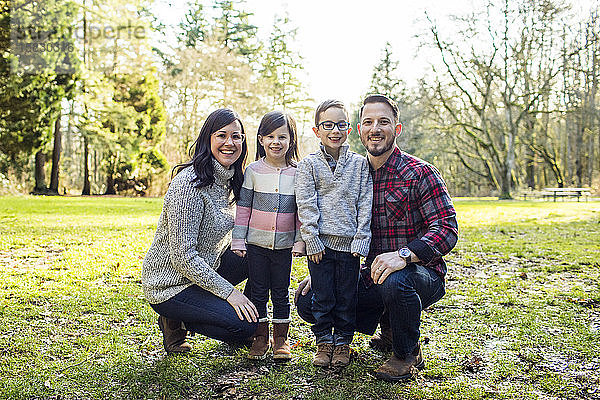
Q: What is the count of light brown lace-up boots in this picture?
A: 2